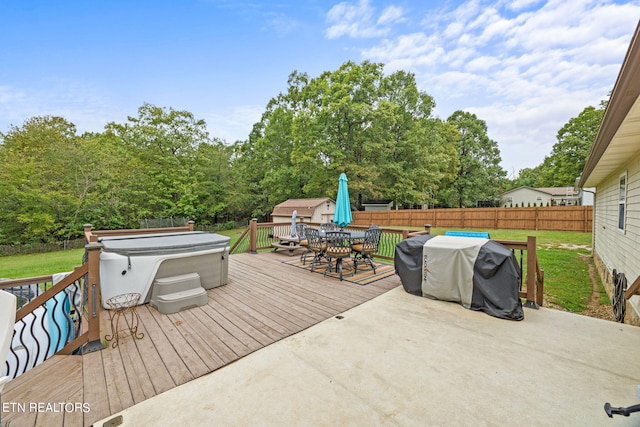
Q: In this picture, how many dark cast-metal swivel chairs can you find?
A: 6